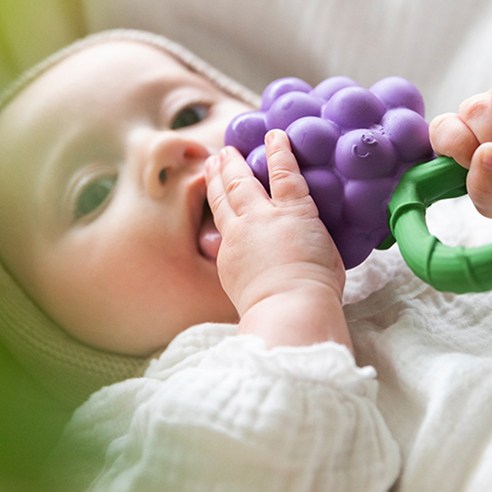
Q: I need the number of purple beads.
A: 13